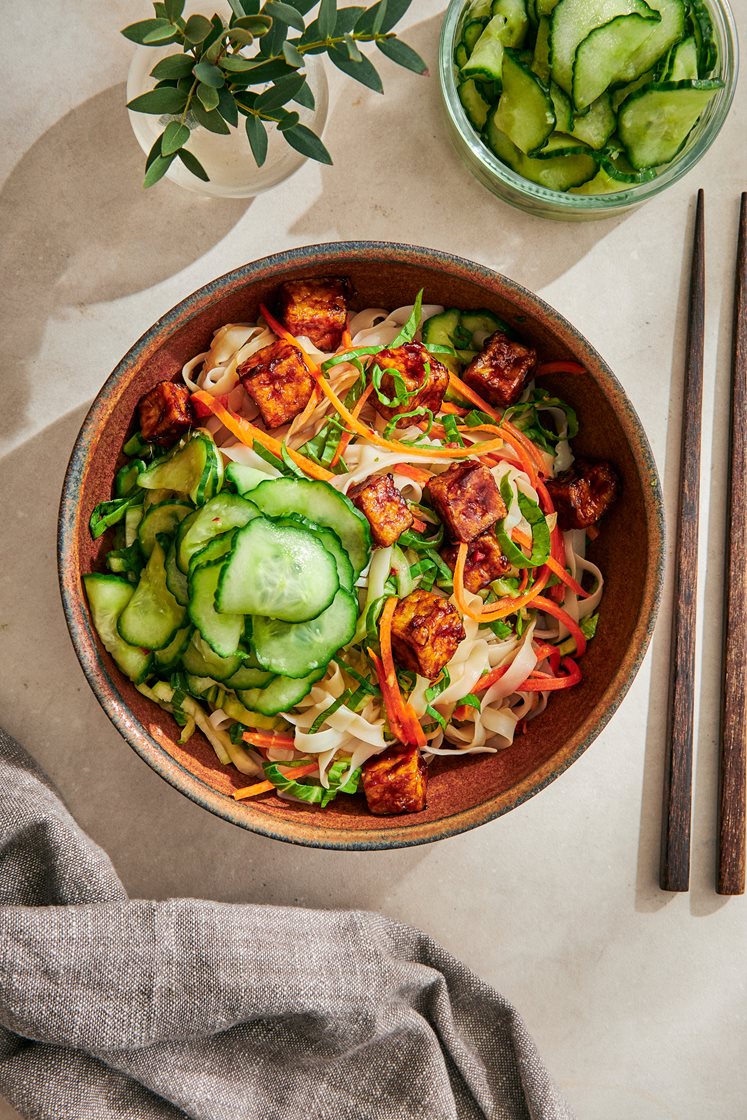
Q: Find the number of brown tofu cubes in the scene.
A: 11